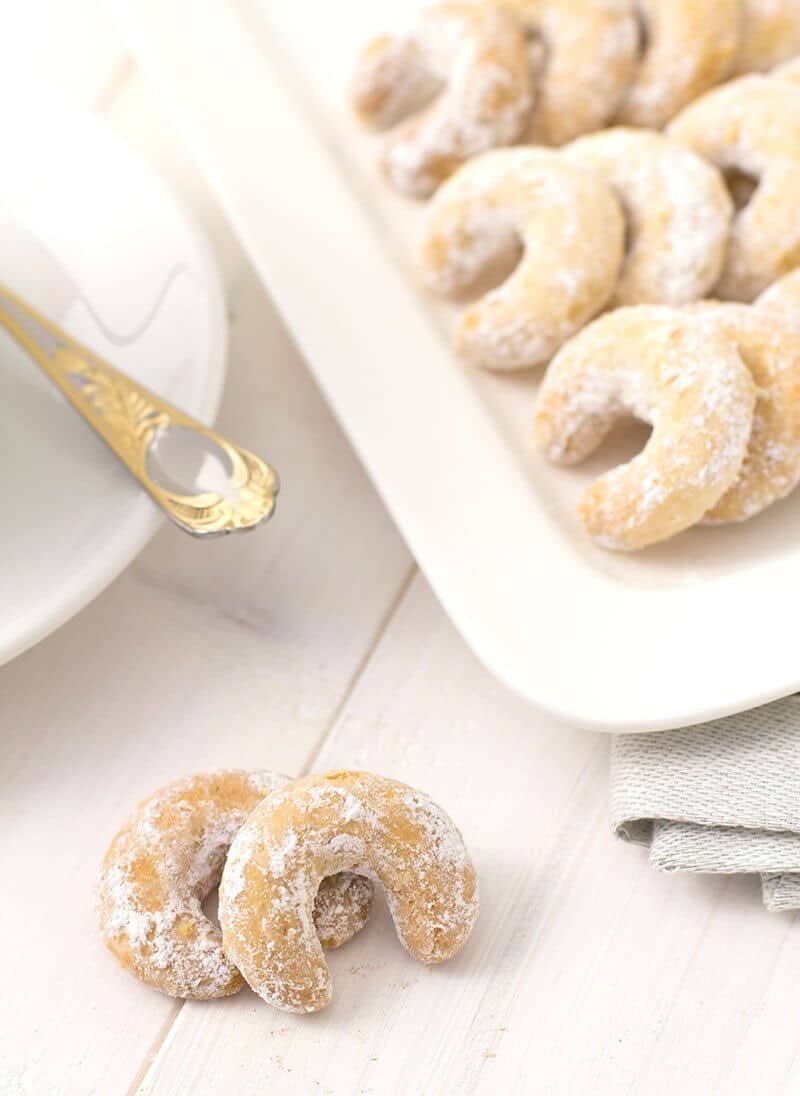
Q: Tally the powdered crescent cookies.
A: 13